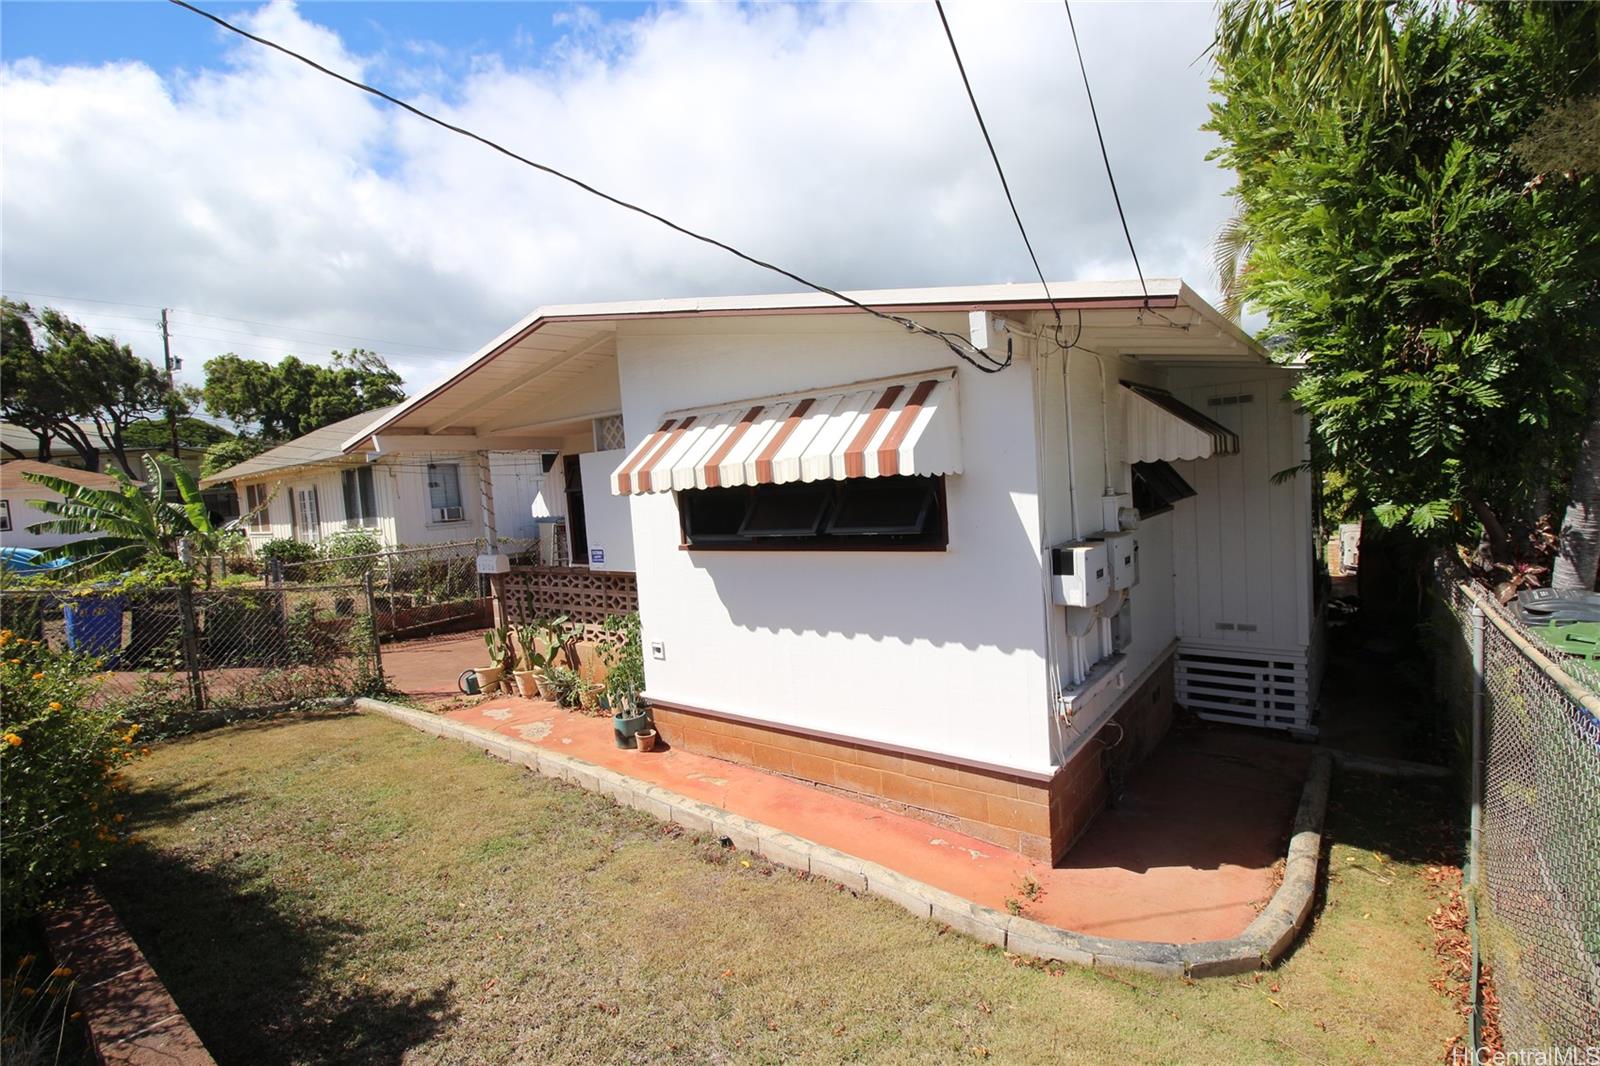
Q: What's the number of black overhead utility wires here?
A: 3